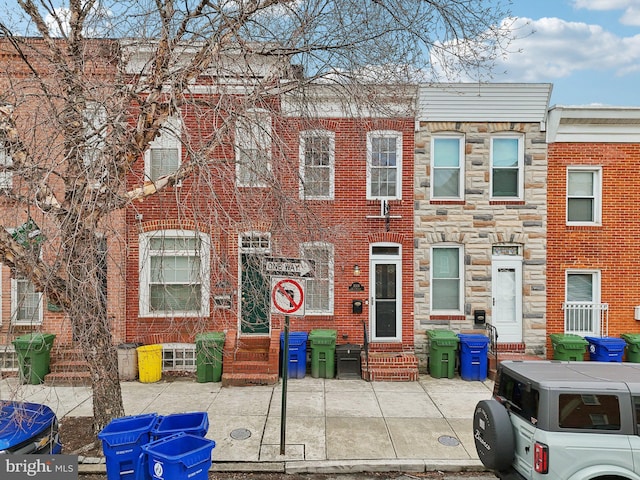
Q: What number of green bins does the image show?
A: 6